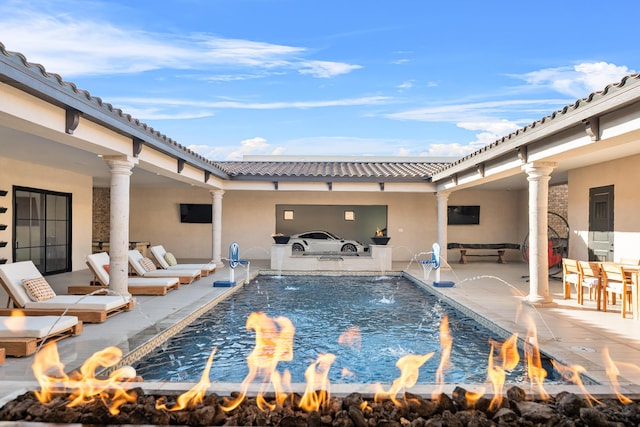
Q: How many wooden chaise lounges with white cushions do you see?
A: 5